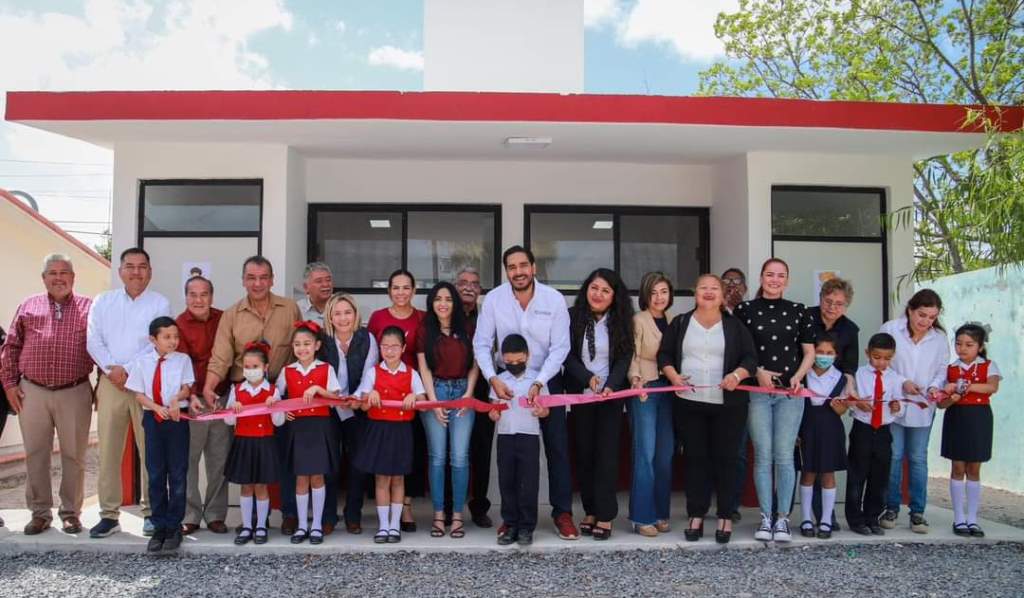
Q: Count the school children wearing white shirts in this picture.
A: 8